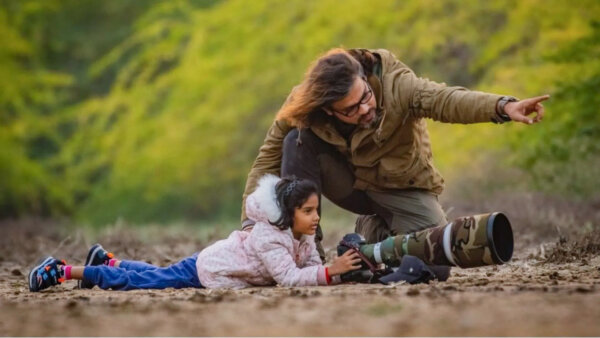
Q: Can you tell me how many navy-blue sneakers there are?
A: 2